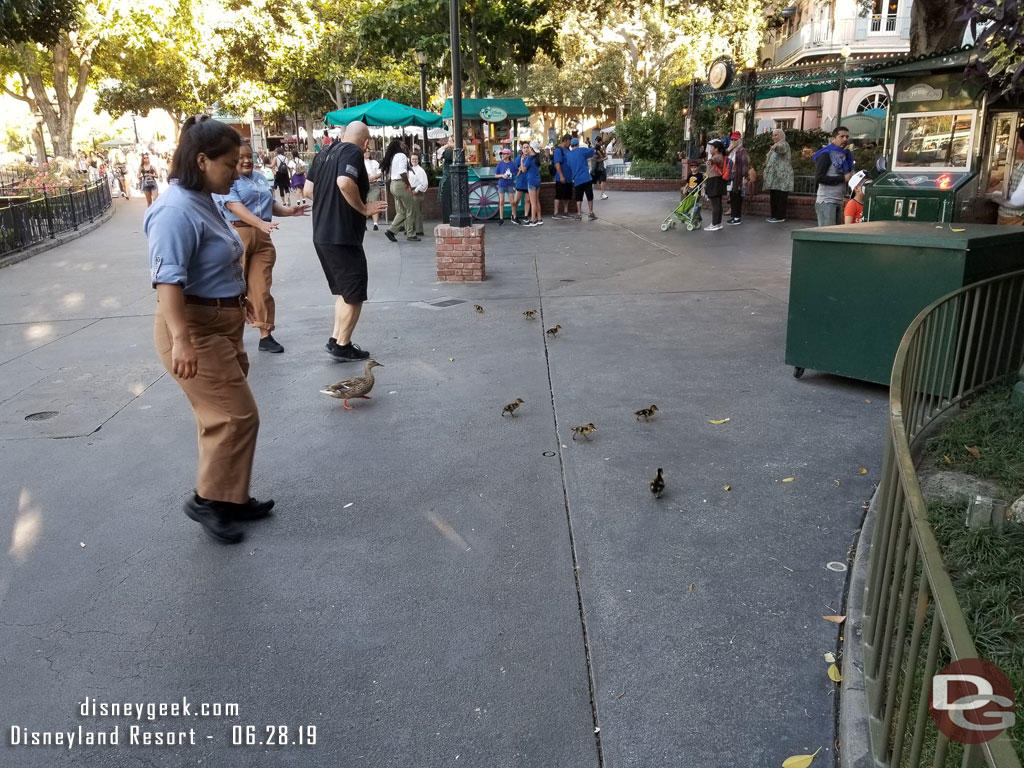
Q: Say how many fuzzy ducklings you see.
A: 7